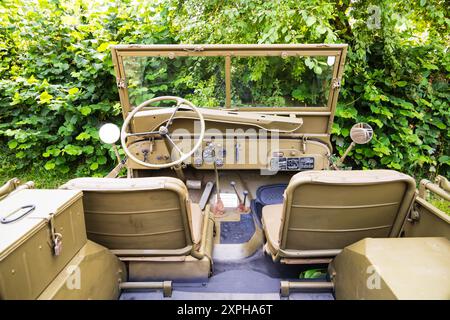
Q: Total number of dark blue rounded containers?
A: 1